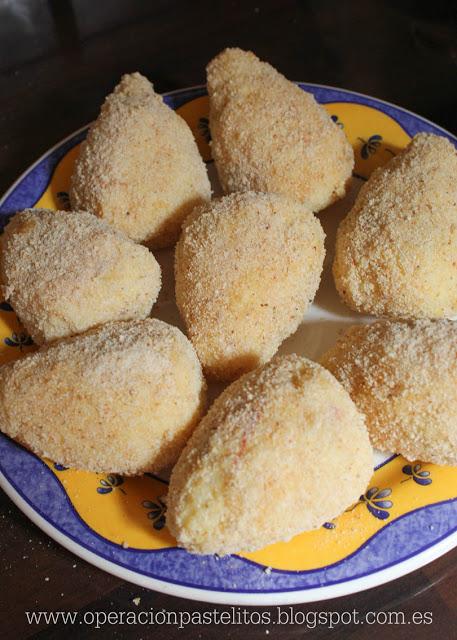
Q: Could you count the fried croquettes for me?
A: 8